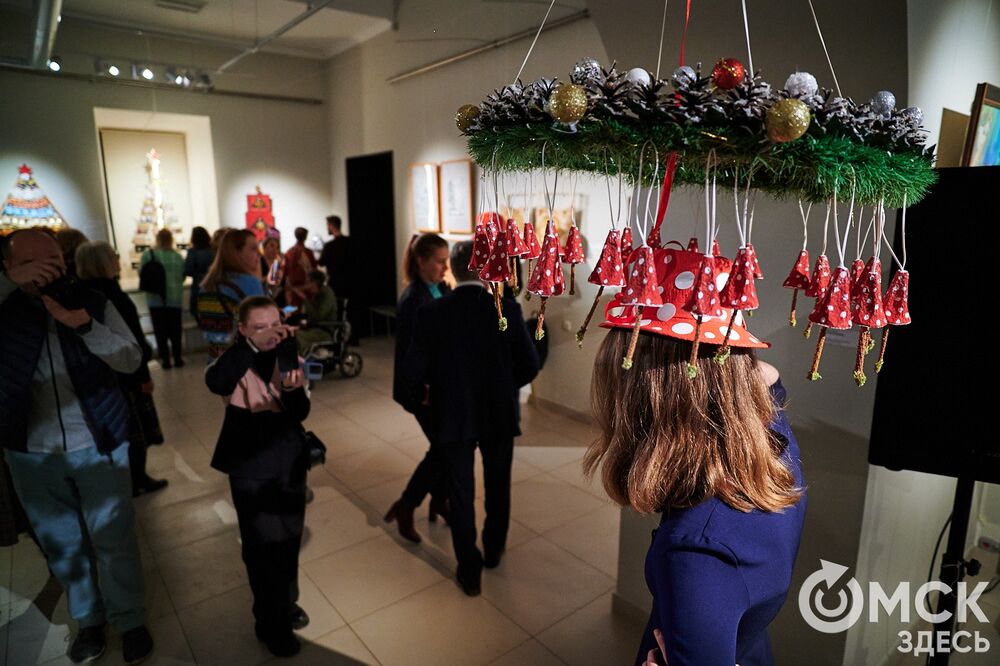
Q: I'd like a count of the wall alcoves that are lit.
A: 1